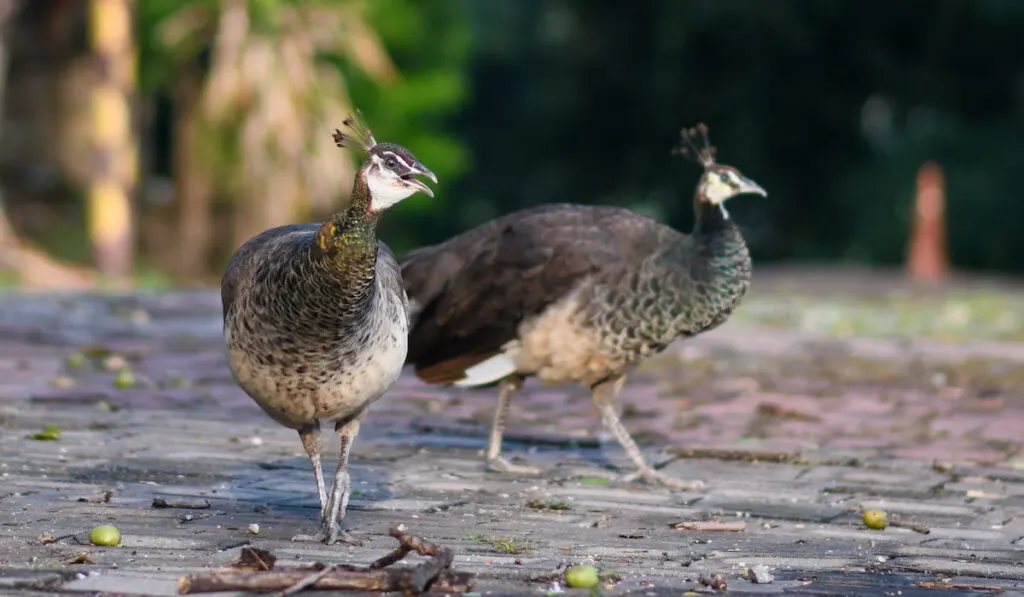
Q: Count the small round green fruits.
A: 3